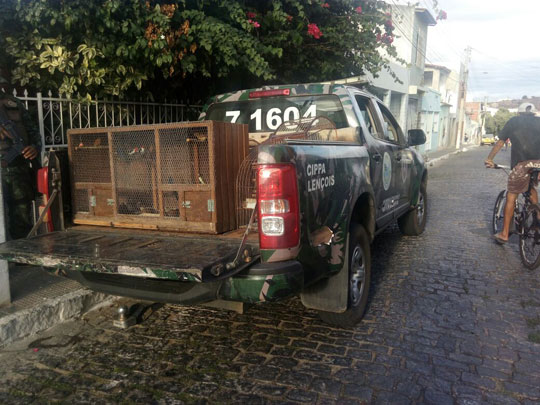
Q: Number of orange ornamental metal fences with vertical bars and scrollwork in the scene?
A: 0